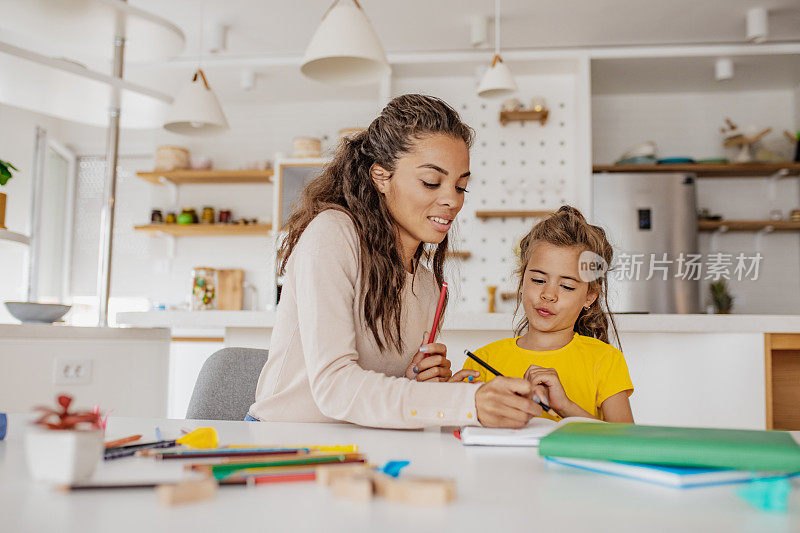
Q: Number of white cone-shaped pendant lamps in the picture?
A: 3